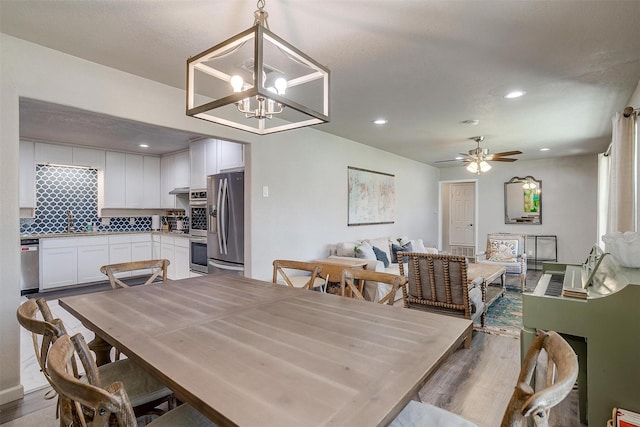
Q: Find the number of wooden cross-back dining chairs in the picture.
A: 6